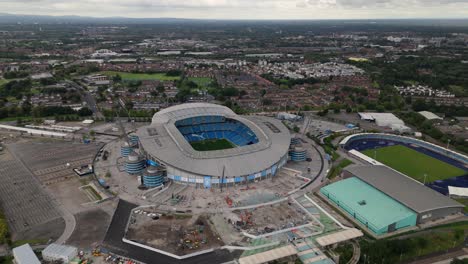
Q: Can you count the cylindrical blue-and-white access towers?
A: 6